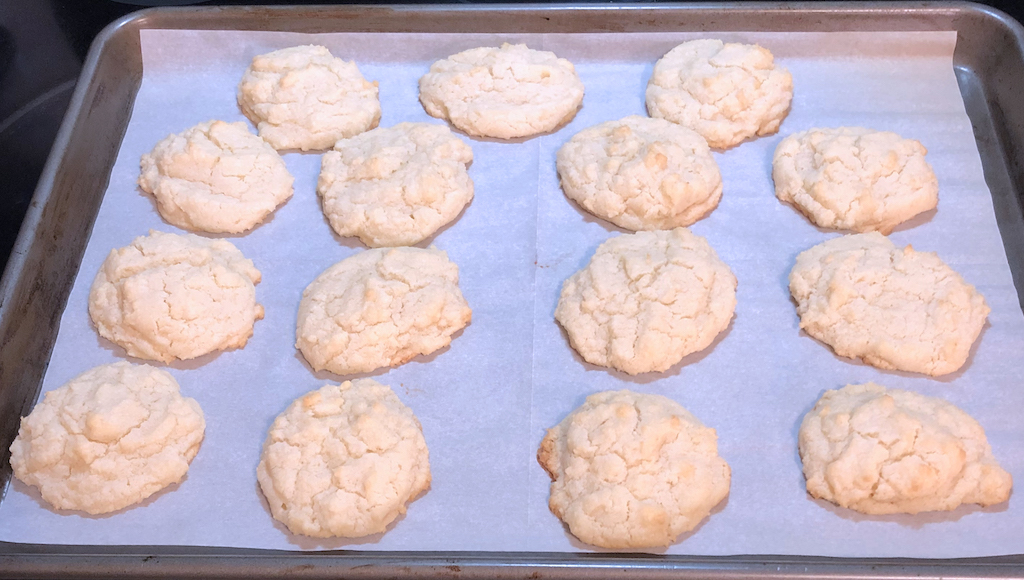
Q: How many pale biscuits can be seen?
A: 15